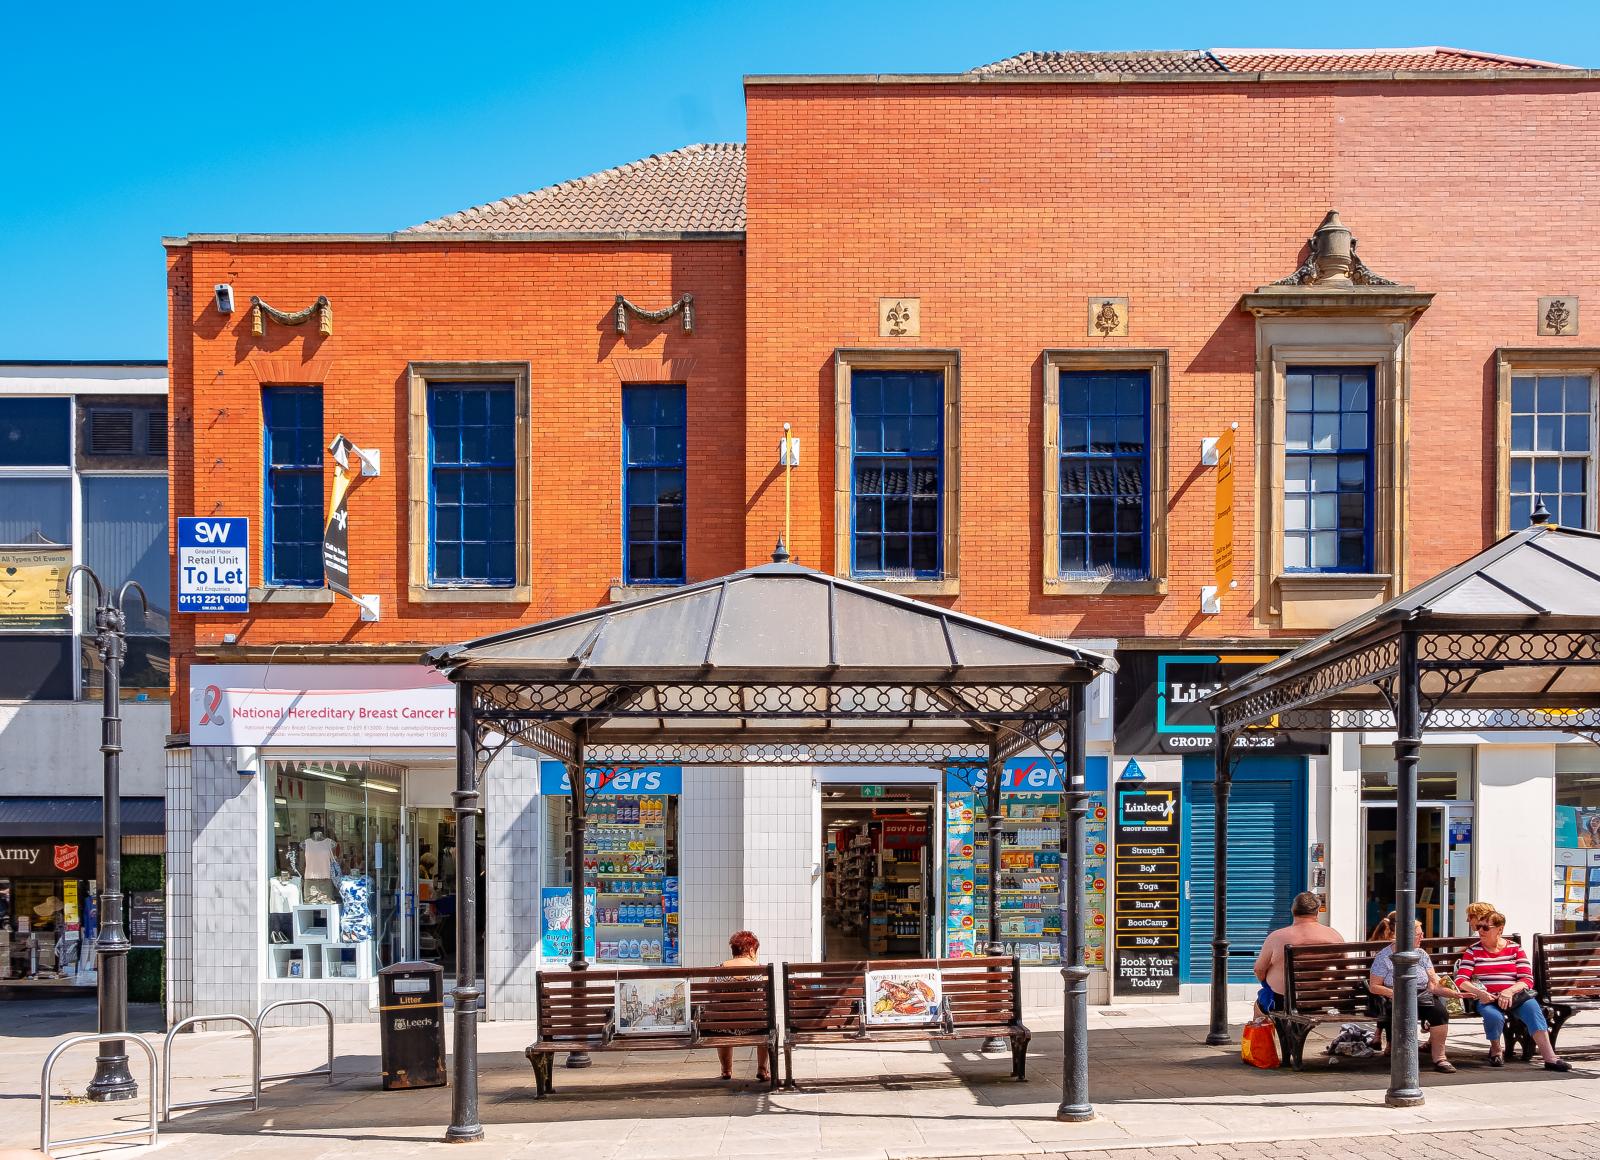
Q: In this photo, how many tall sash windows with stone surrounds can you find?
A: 5